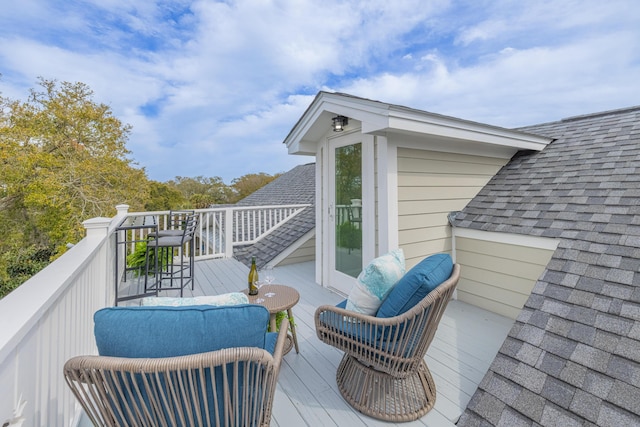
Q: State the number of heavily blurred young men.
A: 0